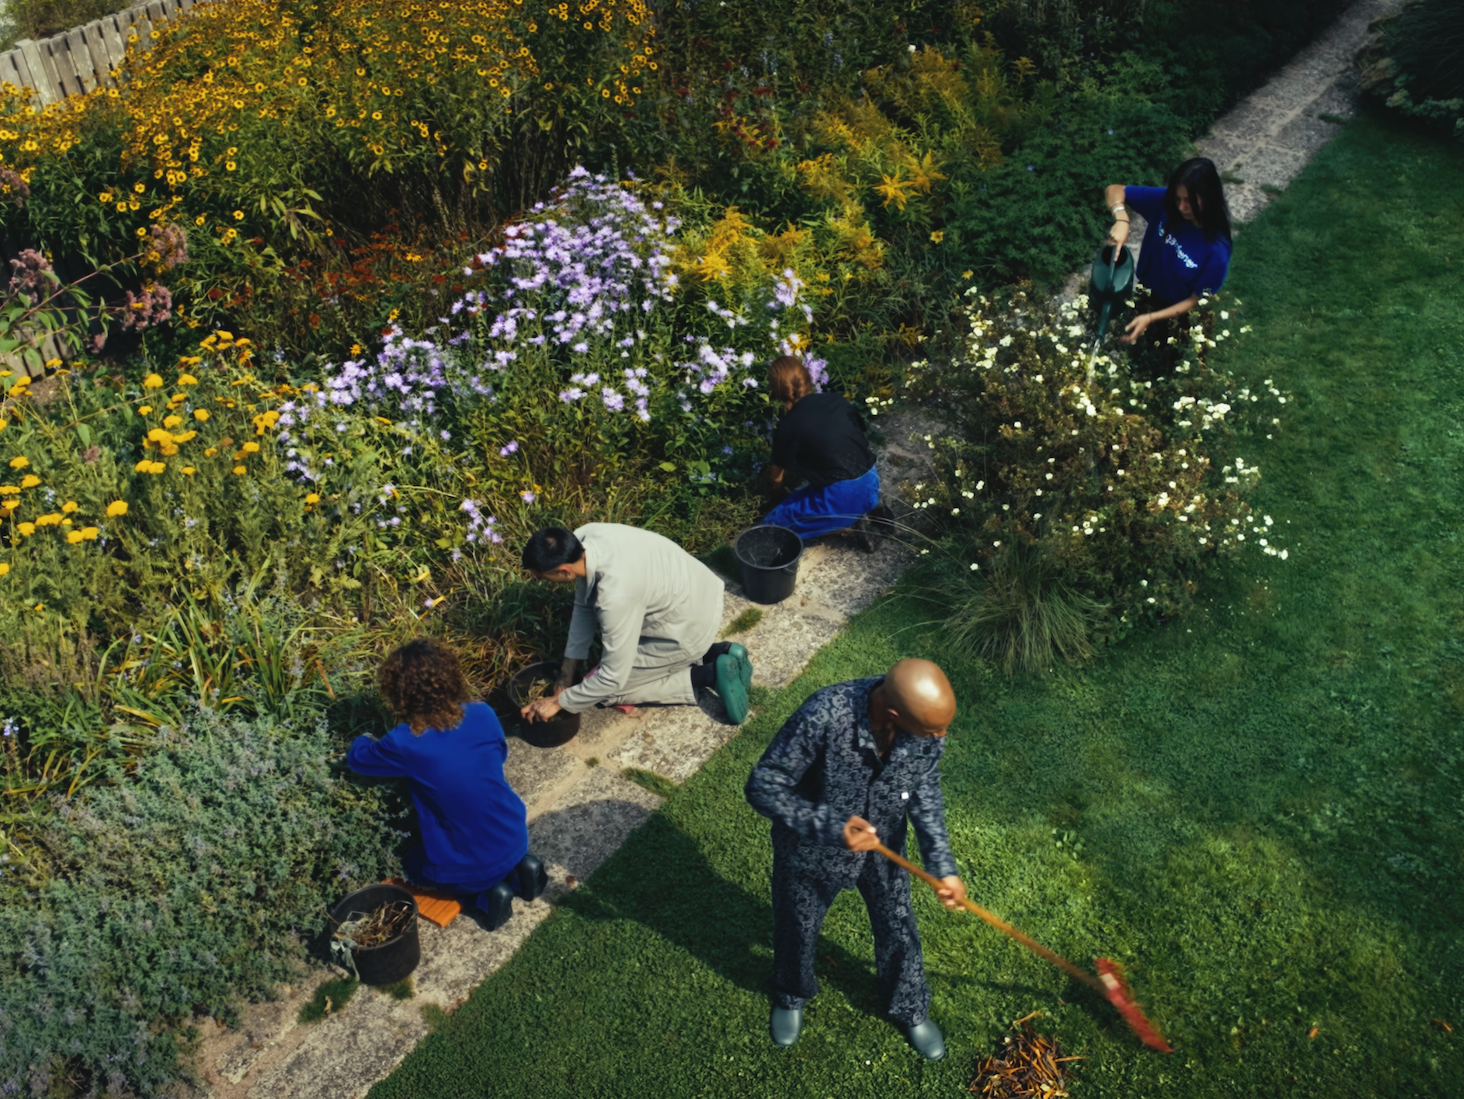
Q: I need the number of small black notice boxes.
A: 0